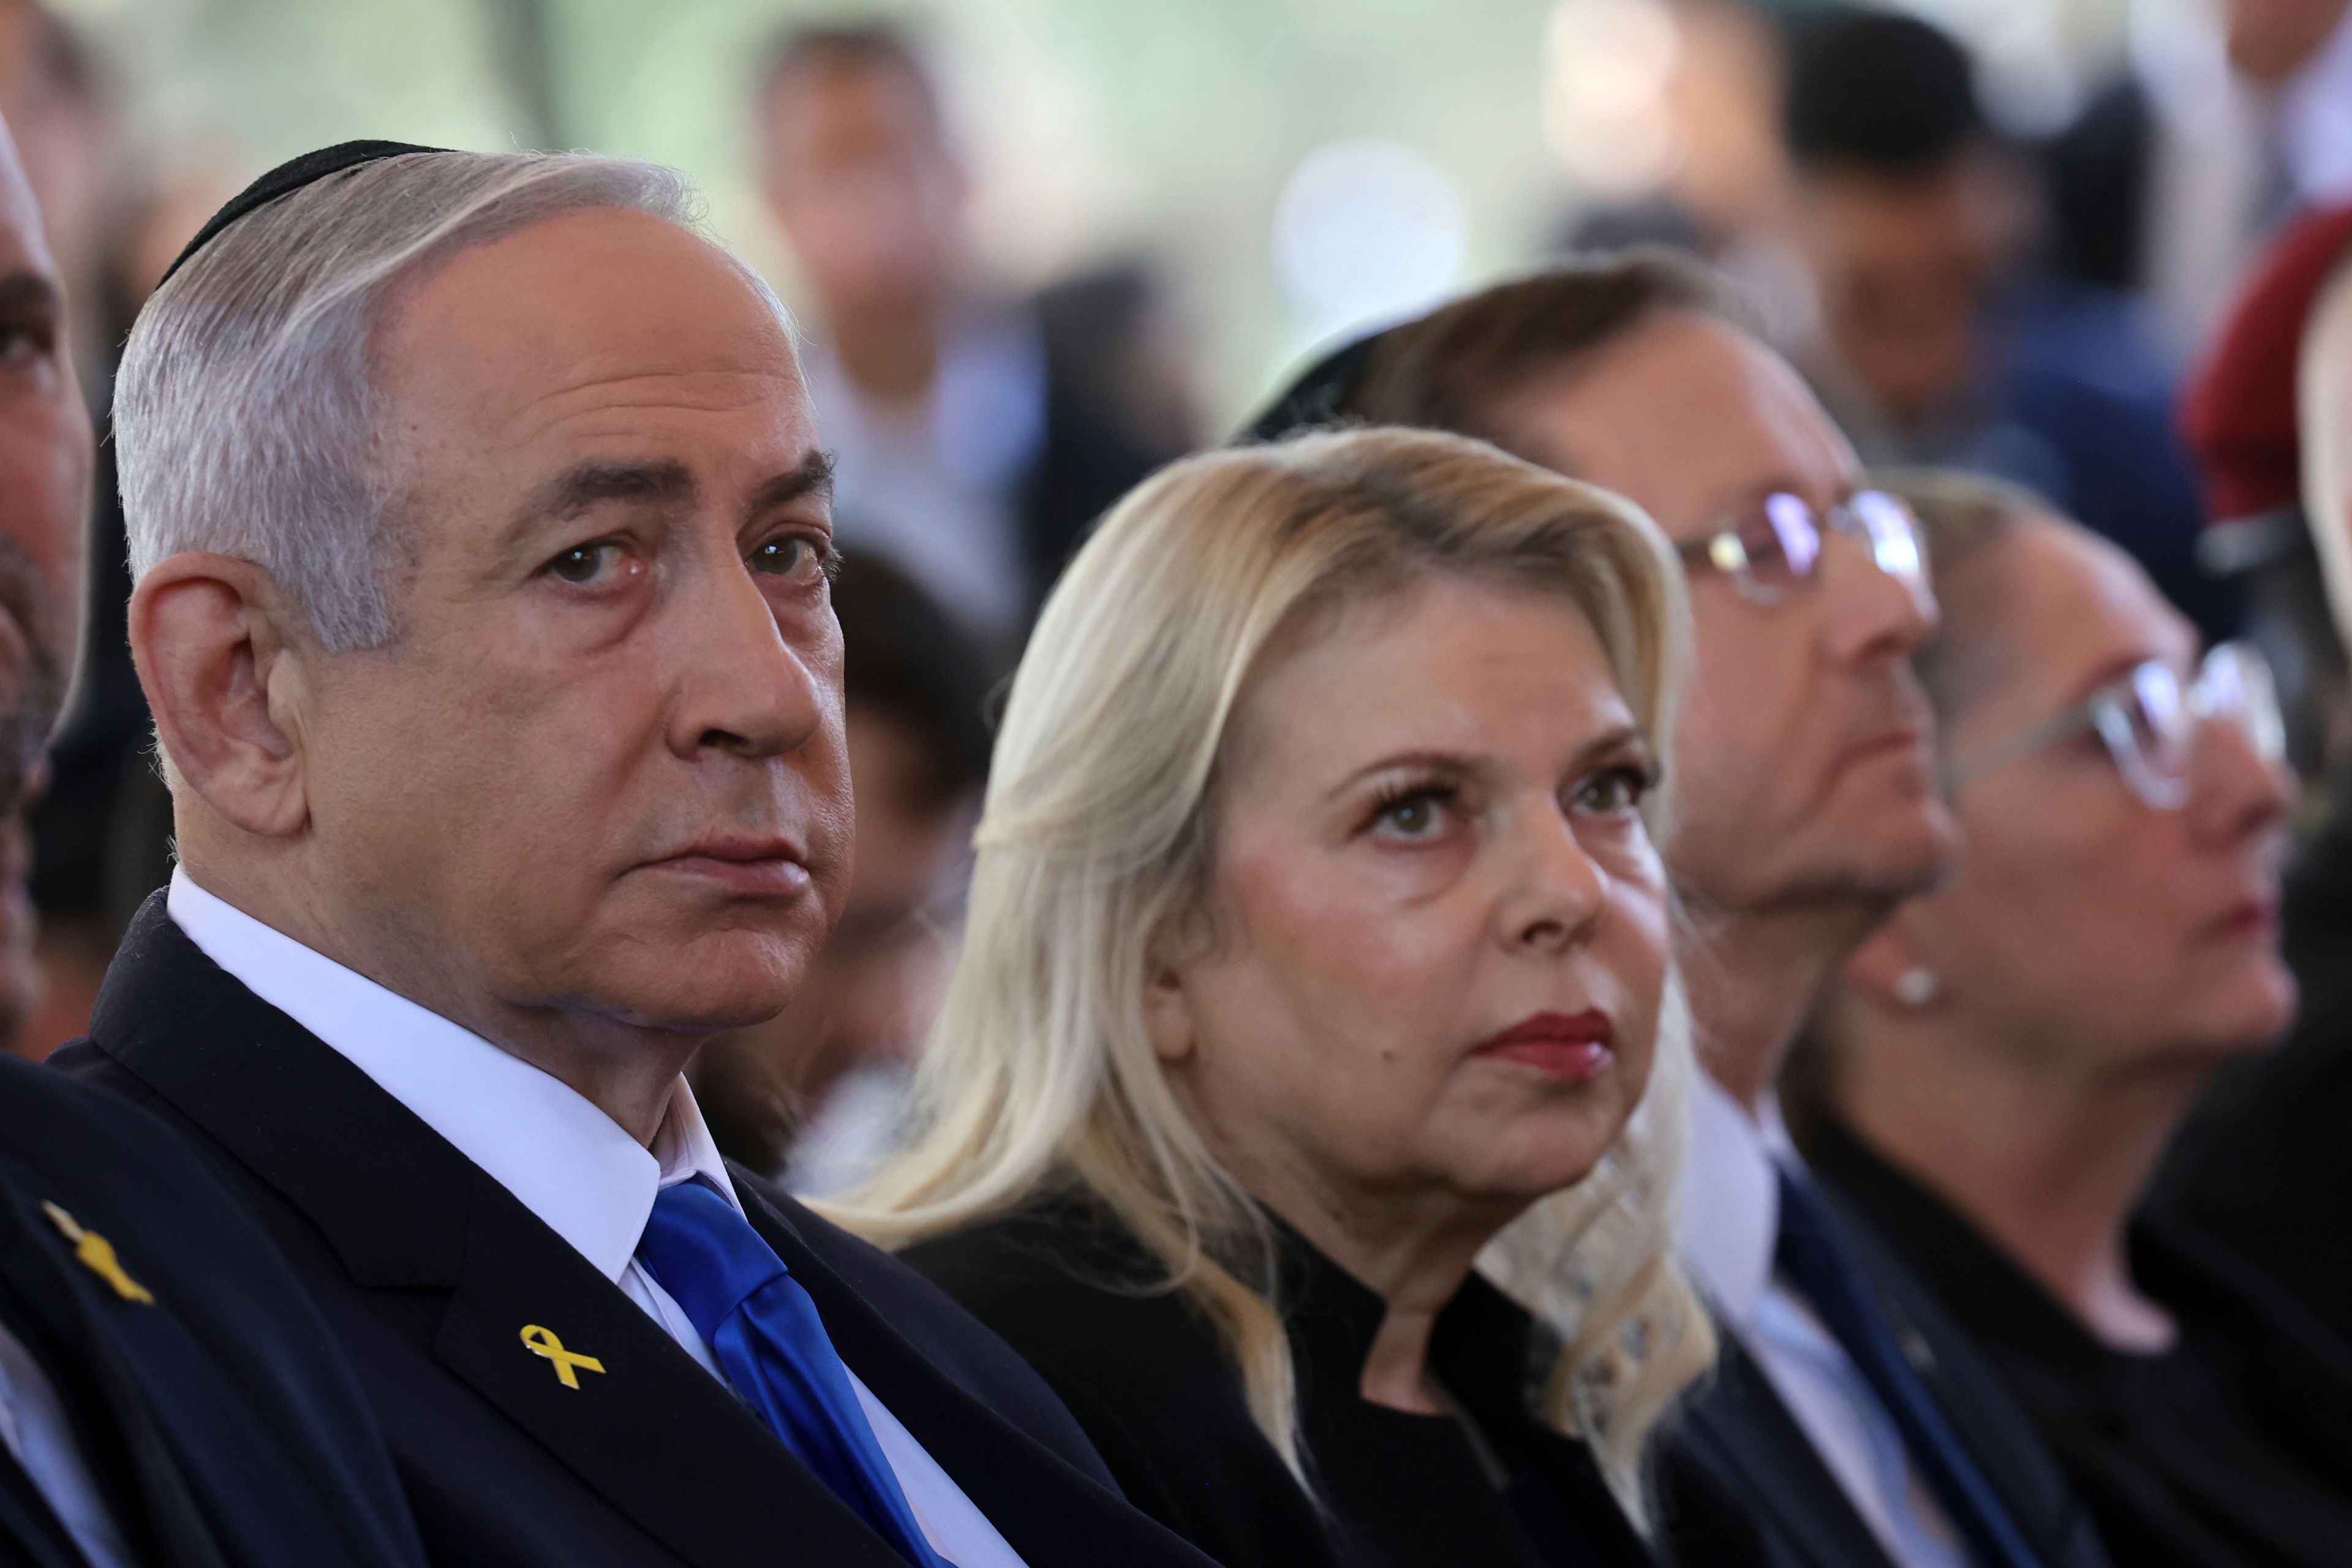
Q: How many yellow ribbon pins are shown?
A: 2